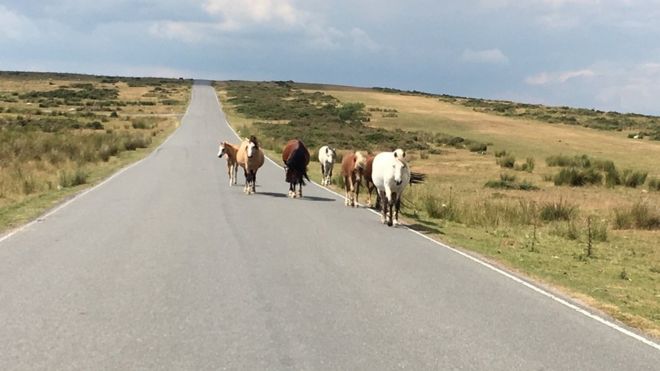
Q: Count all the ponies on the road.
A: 7